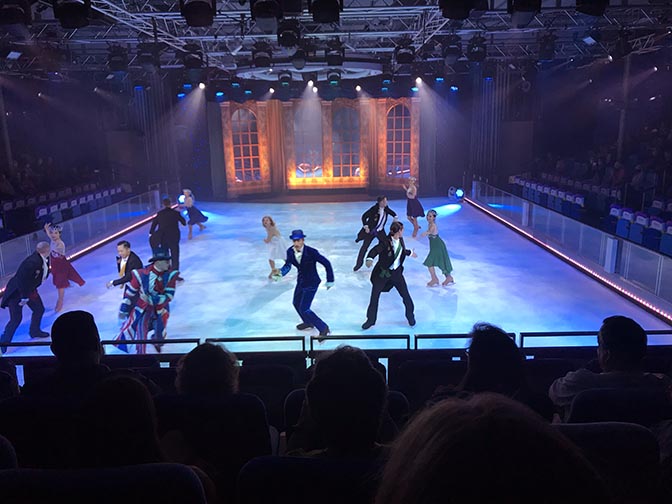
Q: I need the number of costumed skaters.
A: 12